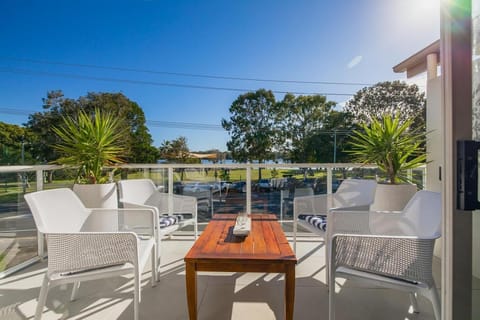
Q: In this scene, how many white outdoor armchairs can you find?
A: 4